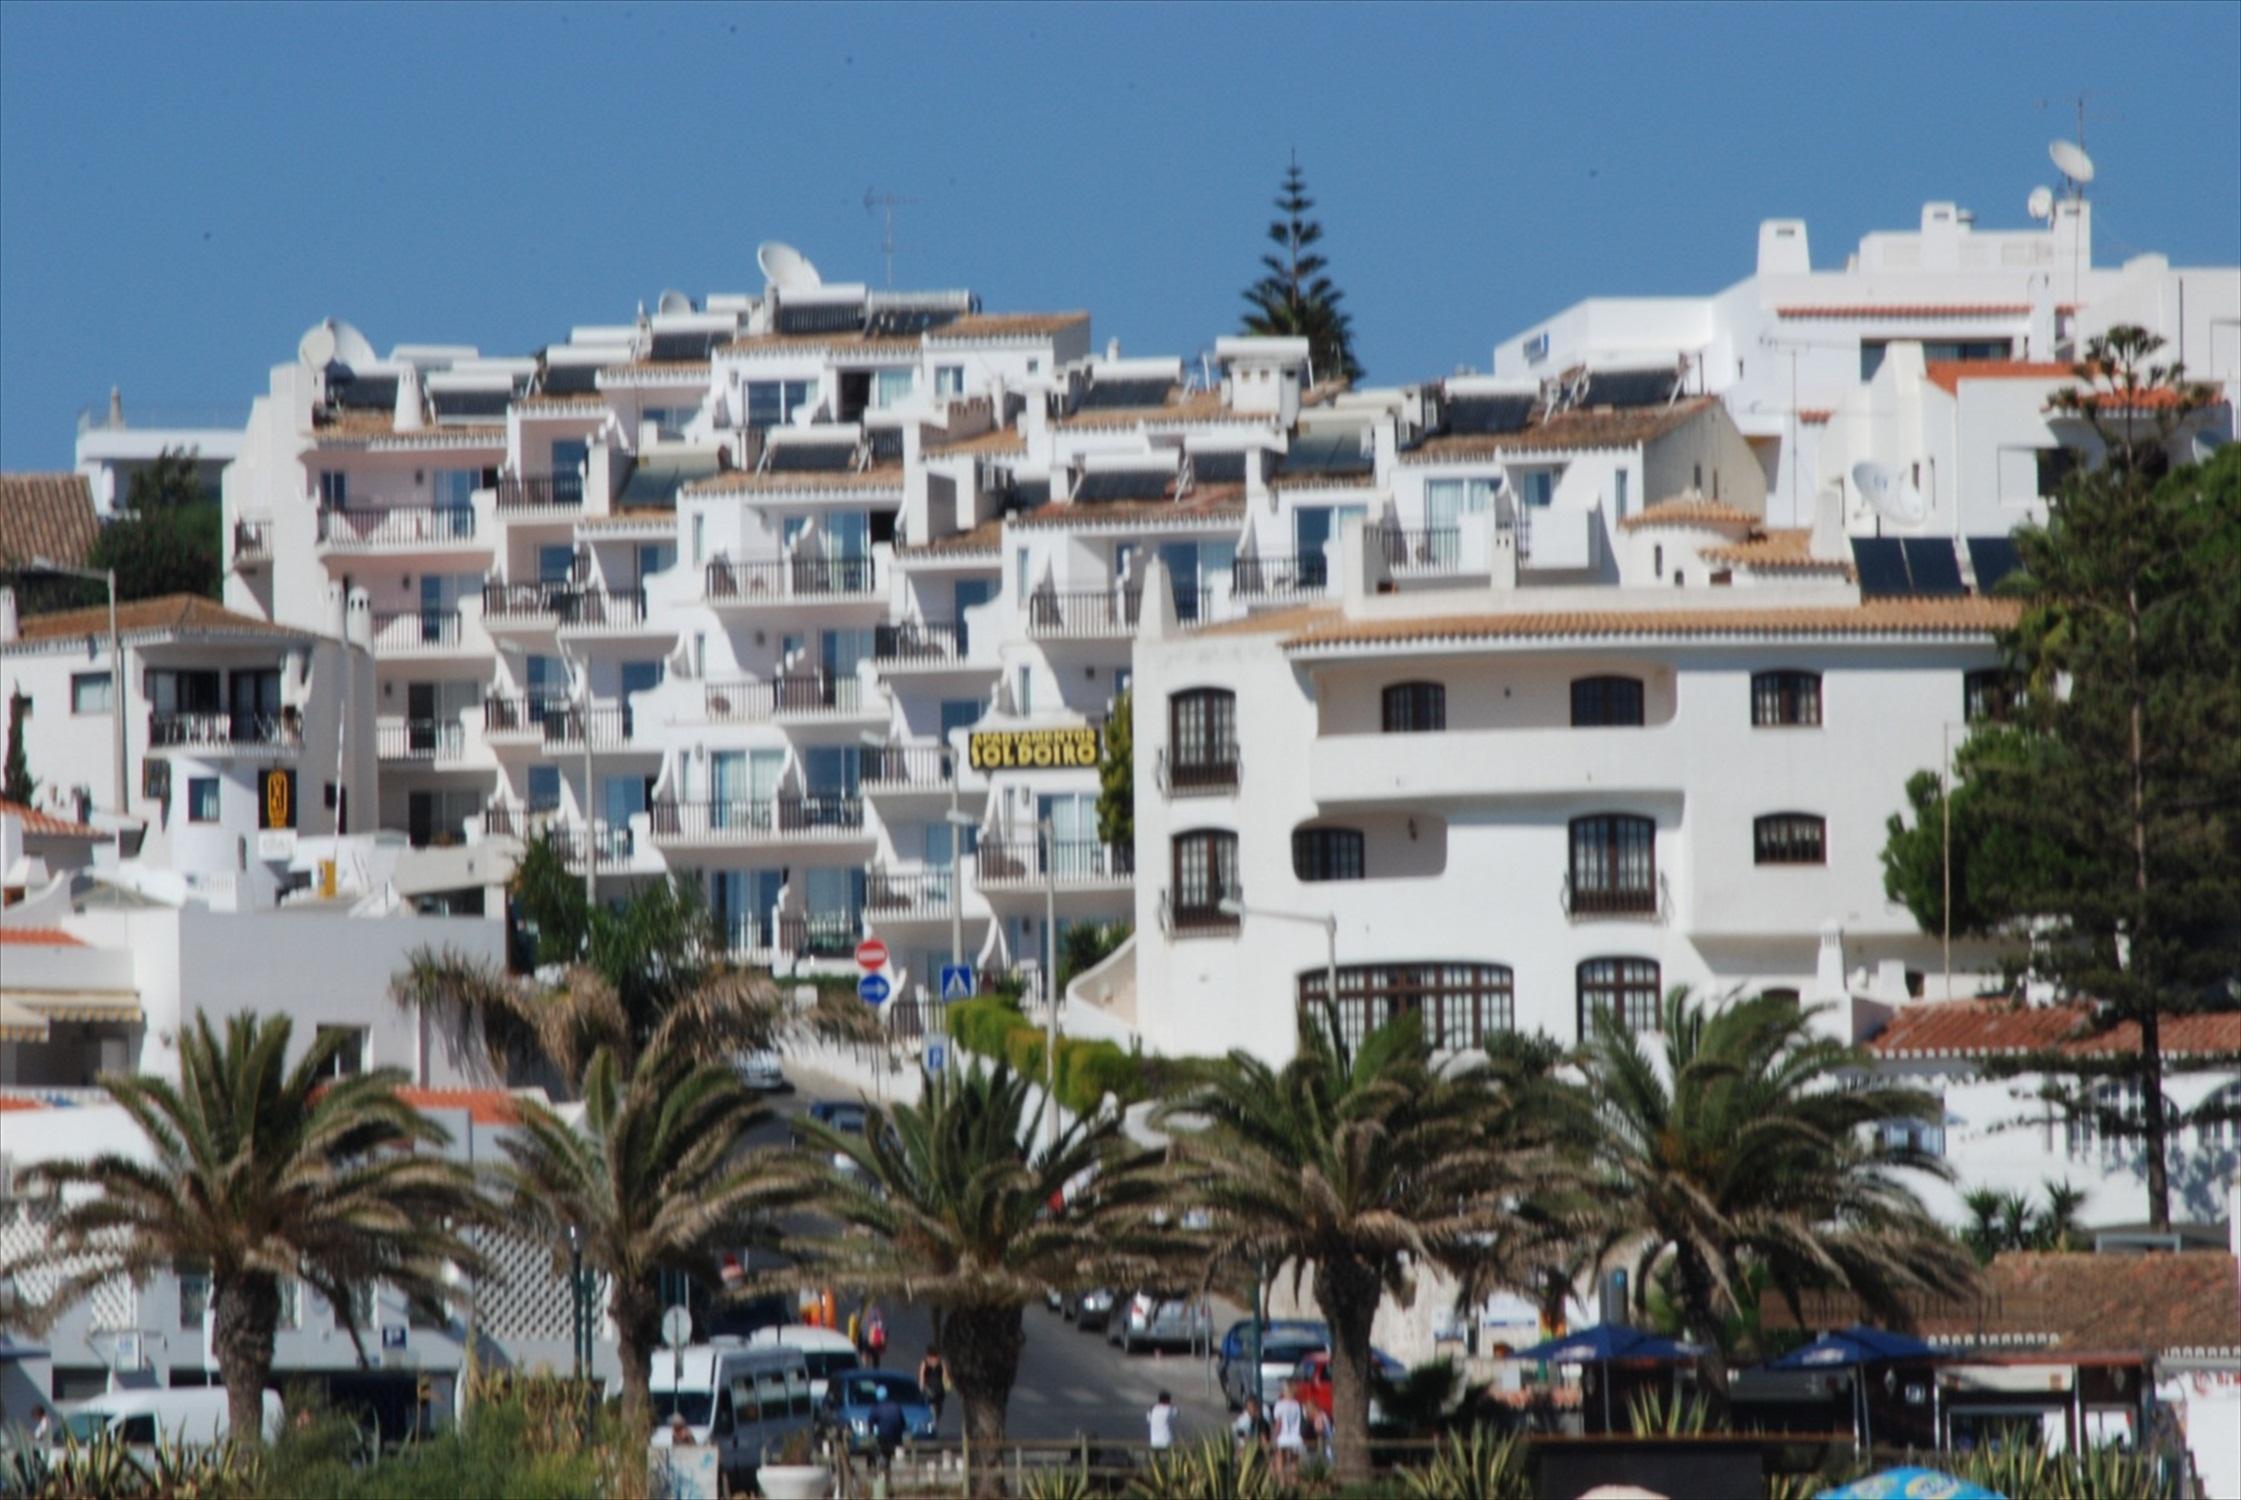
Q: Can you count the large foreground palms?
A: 5